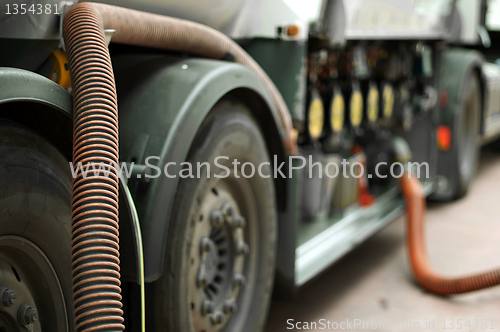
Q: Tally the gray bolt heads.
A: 12